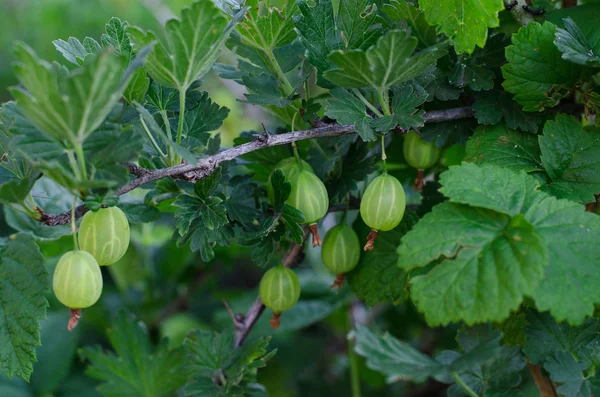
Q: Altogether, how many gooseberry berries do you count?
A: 8